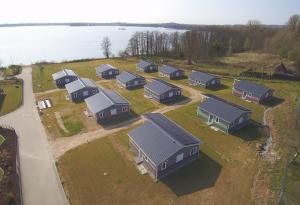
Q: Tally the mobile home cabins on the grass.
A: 12